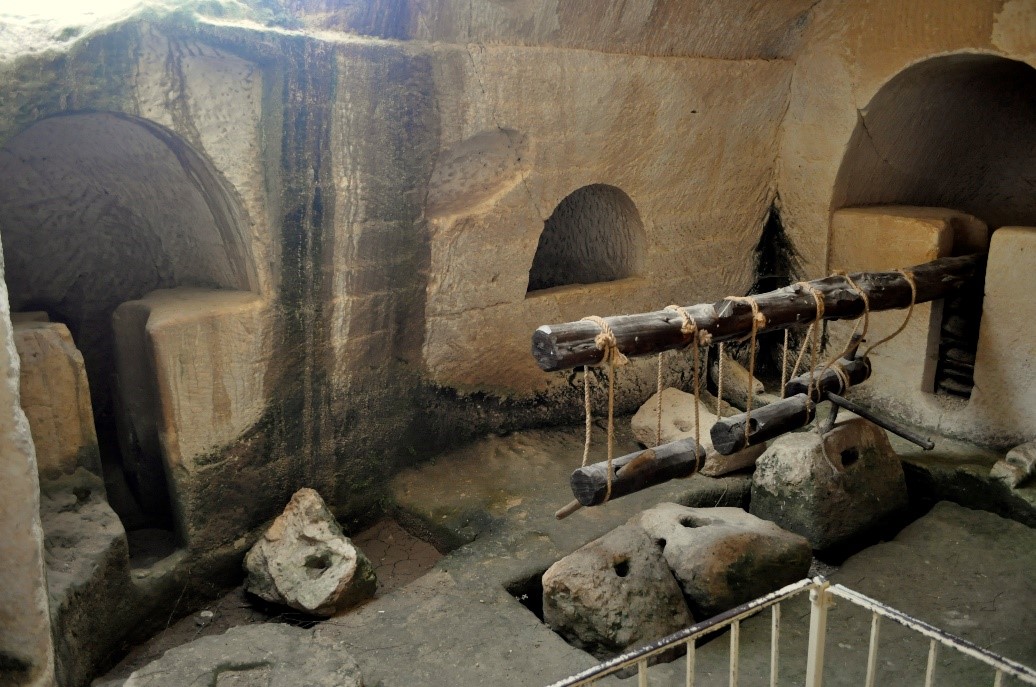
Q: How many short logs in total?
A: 3